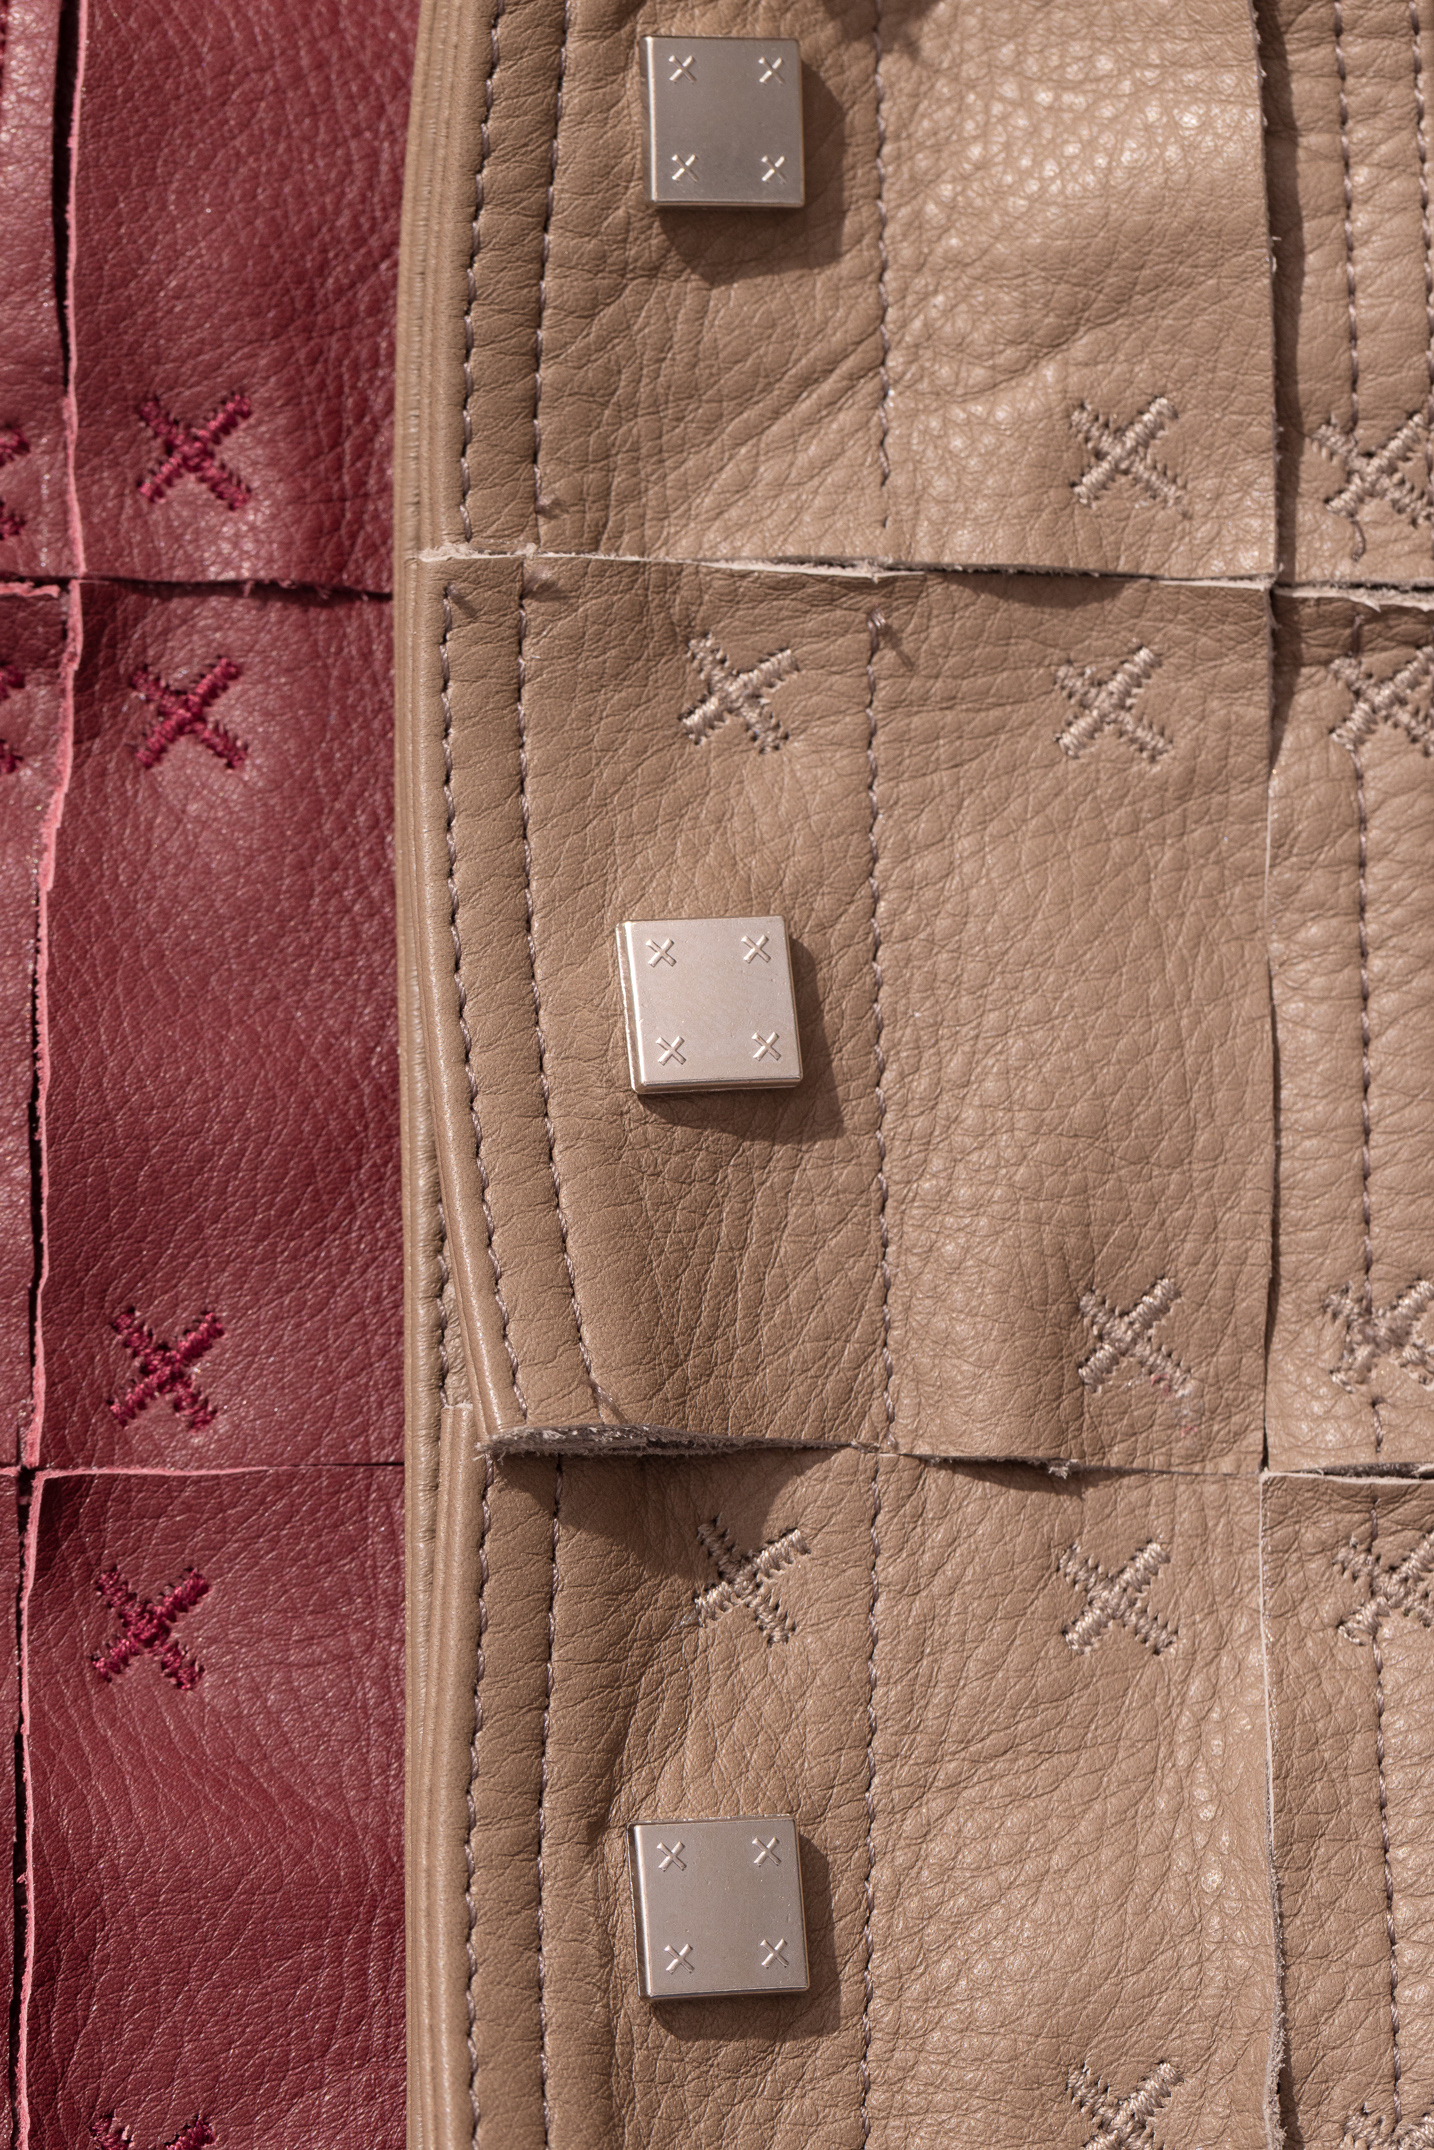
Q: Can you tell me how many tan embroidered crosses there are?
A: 12